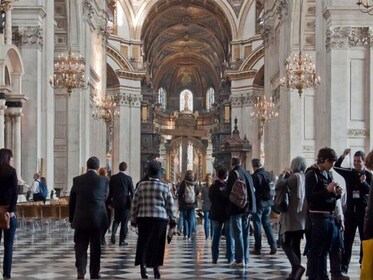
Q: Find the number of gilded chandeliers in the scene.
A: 4